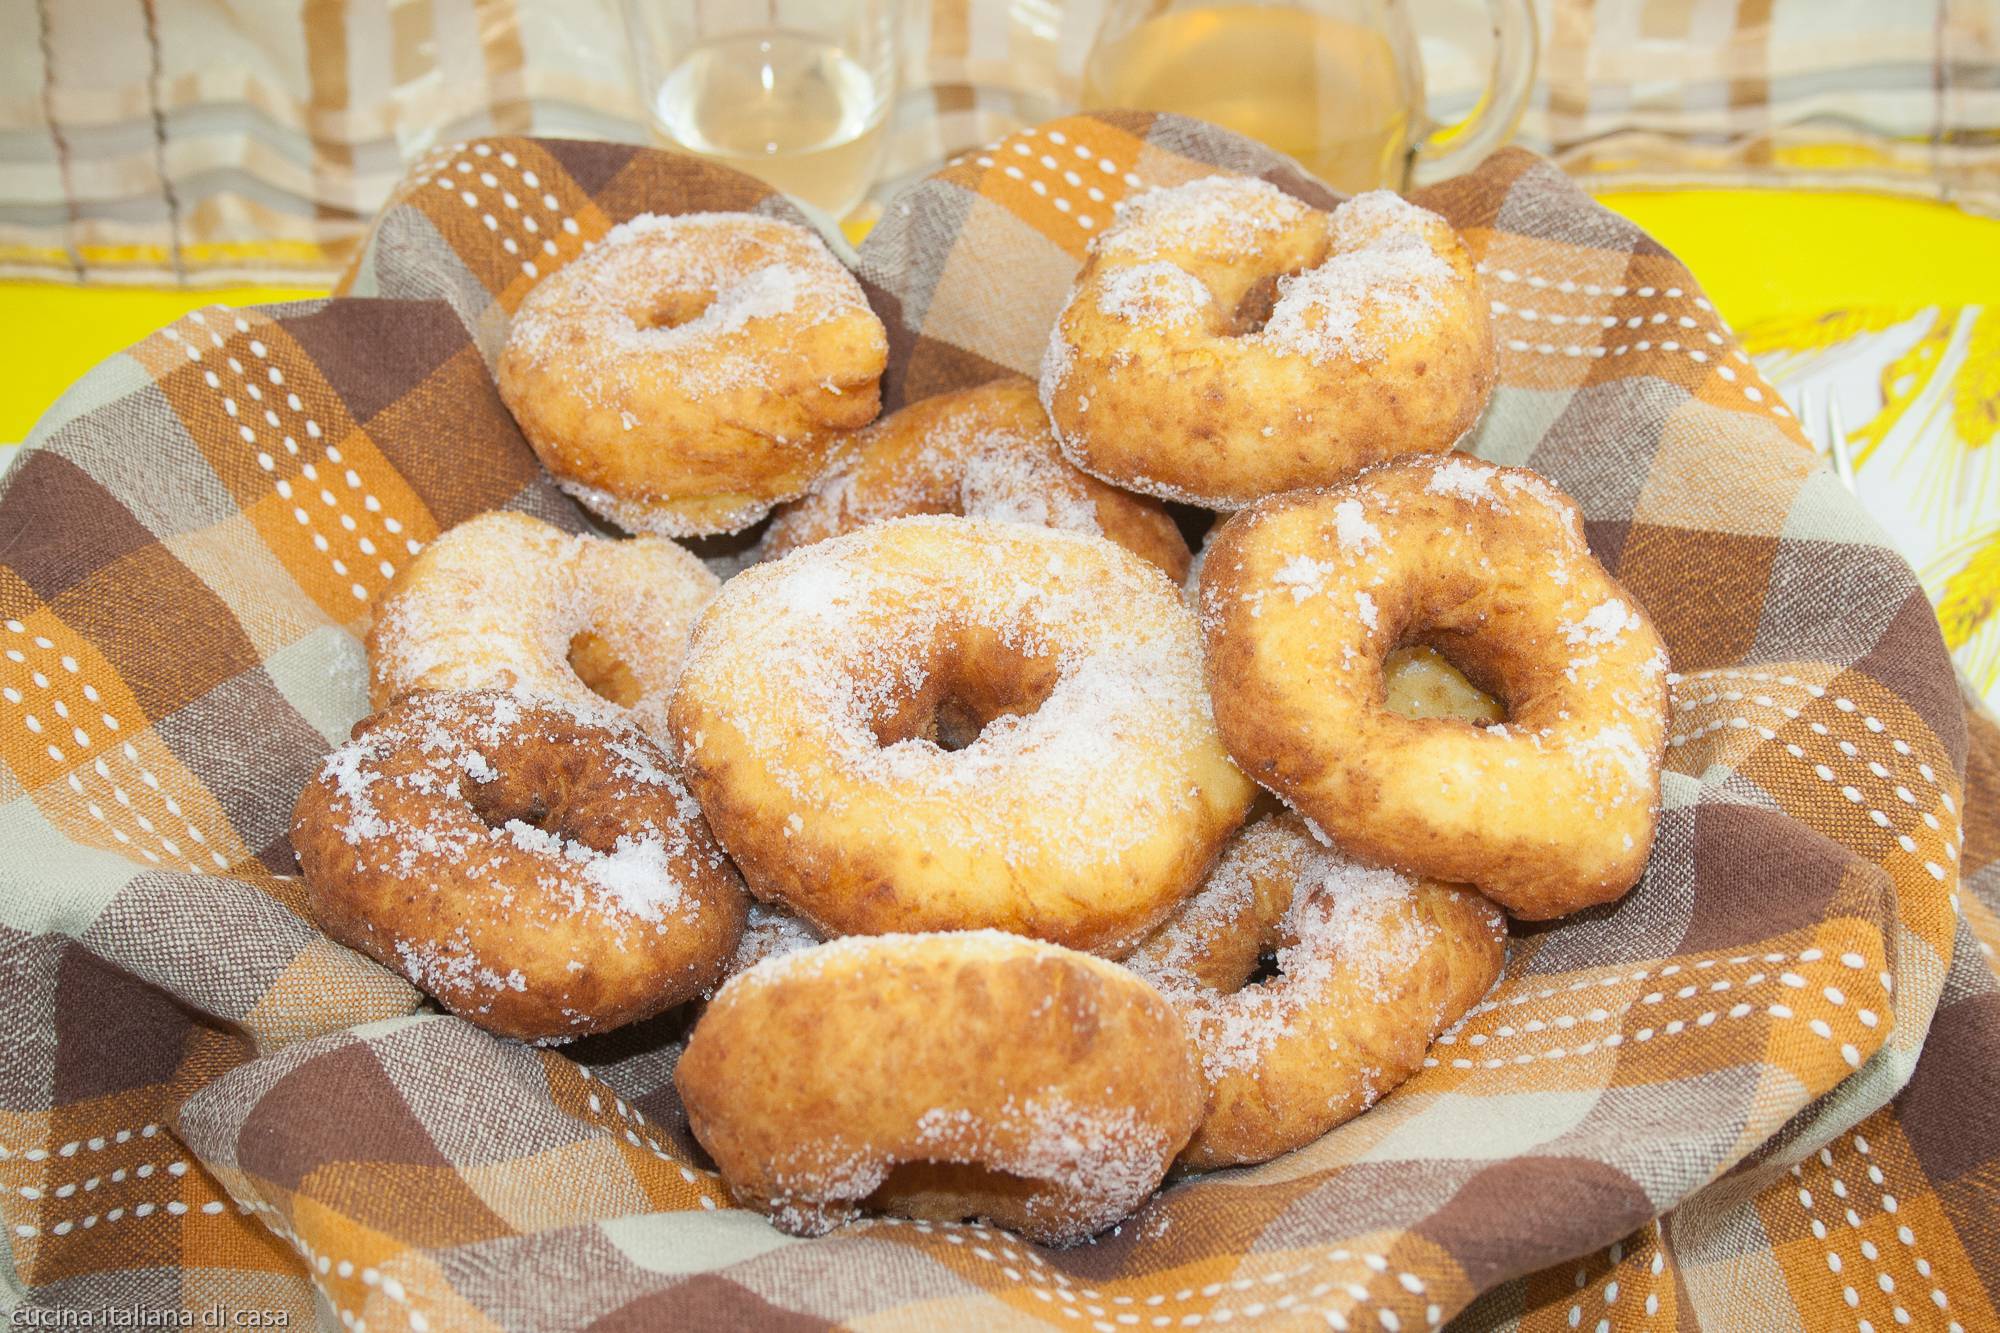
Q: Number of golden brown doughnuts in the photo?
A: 9